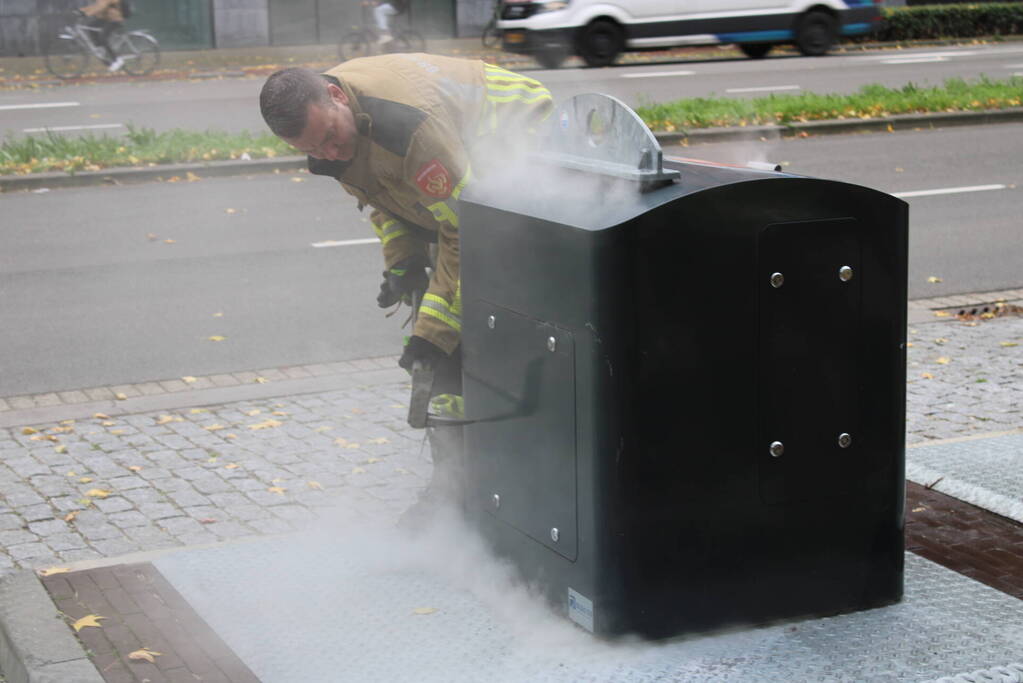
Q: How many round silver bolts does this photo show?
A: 8